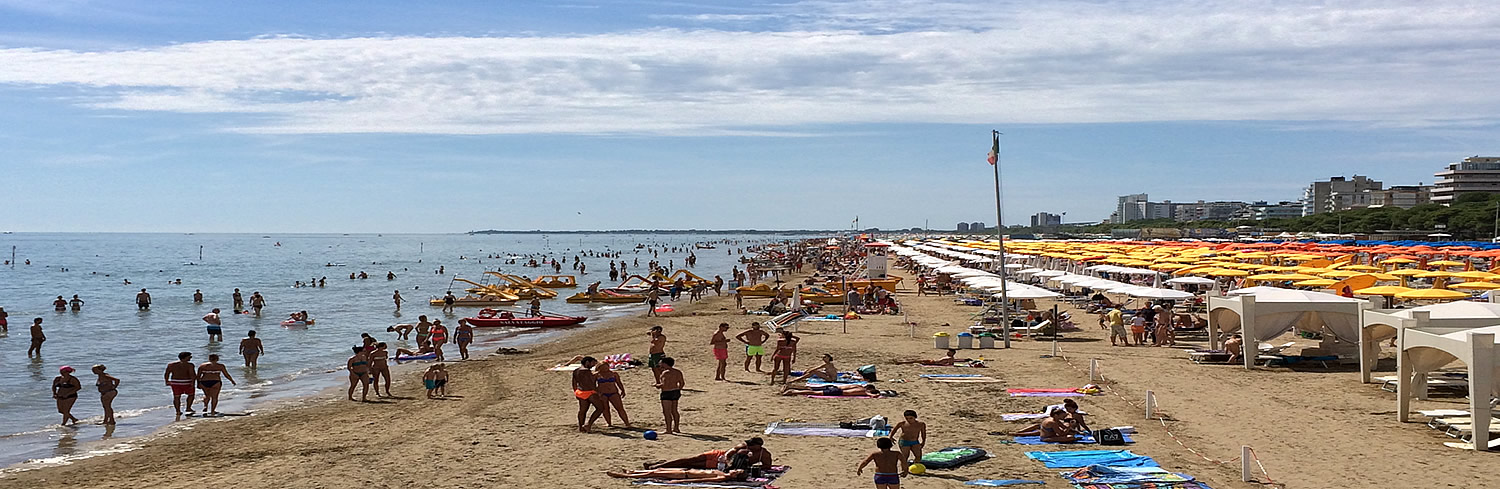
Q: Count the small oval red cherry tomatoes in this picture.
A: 0